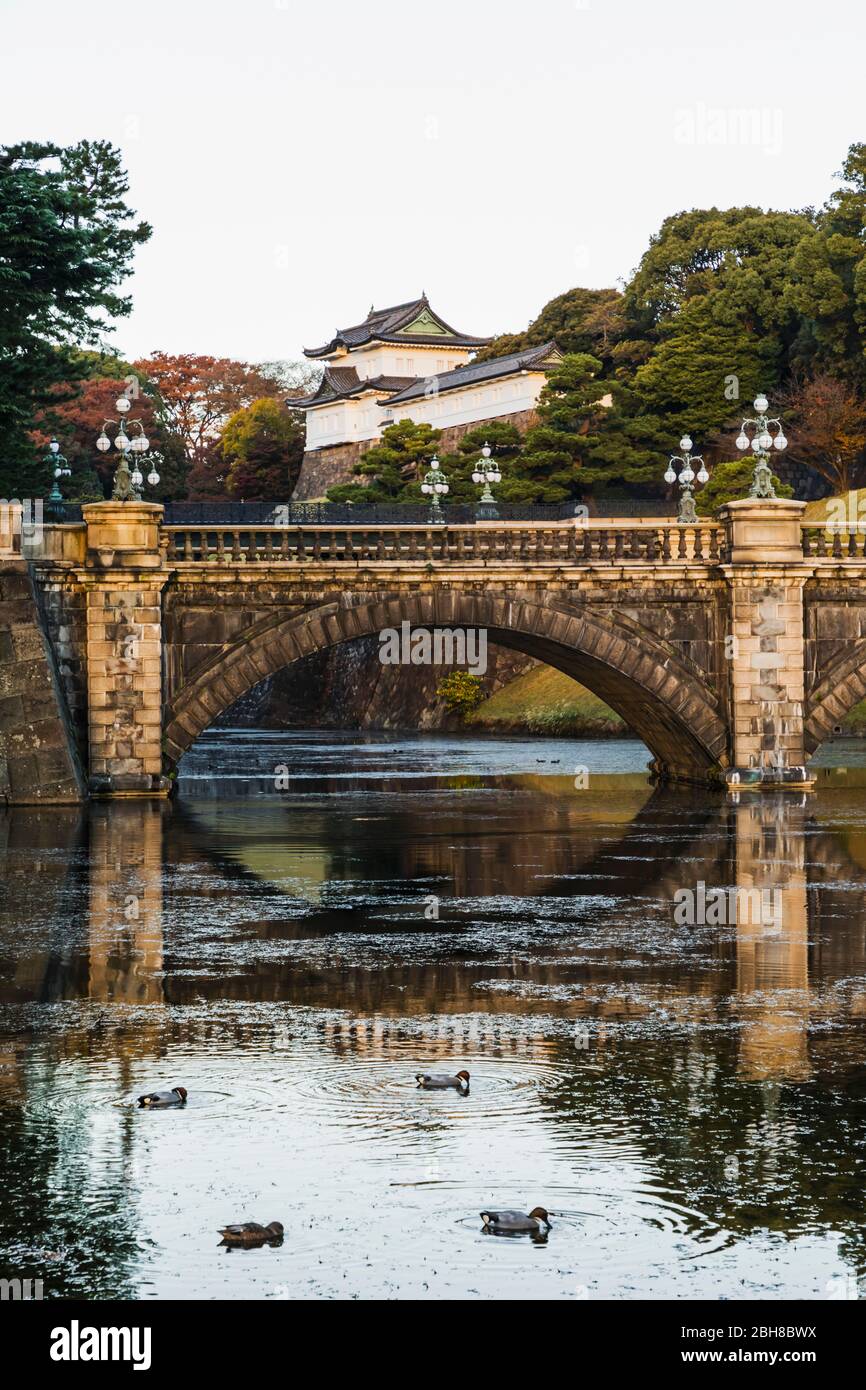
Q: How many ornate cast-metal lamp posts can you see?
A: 7